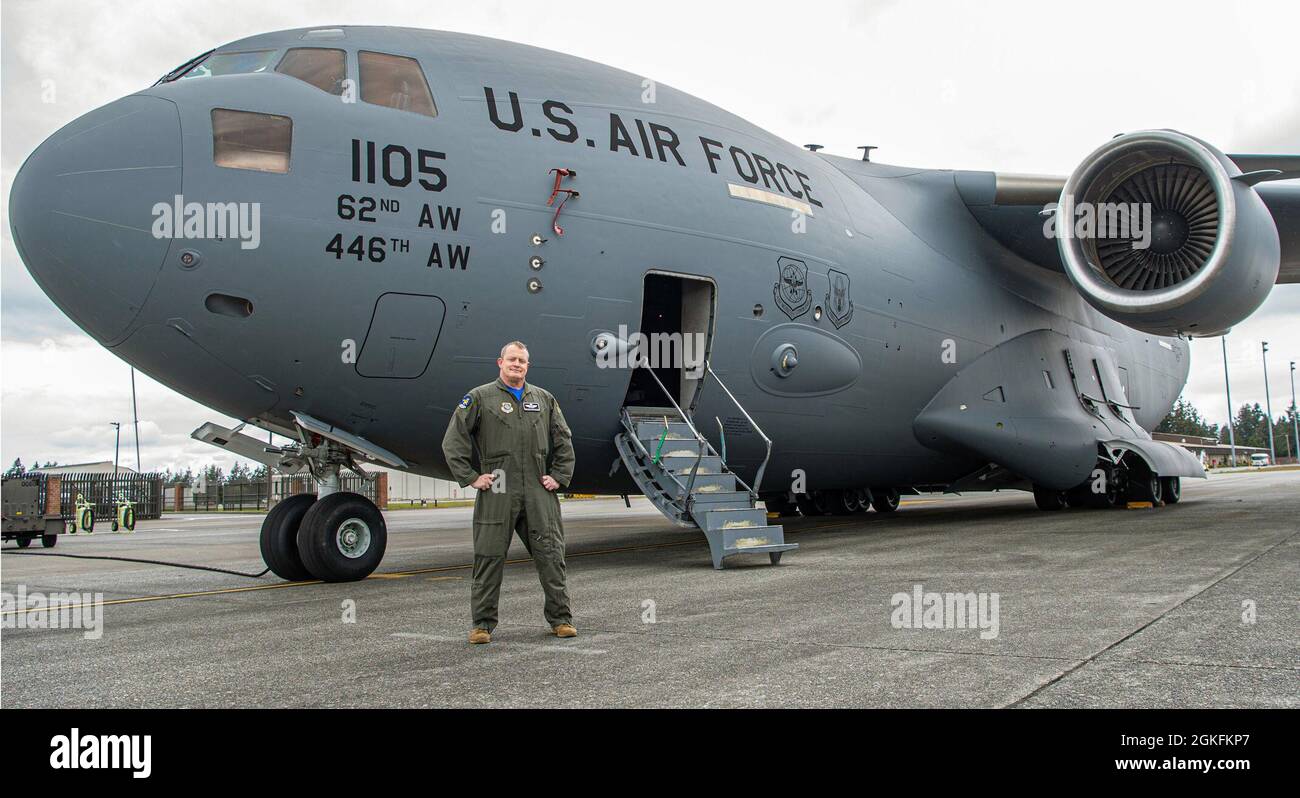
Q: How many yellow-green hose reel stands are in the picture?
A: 2